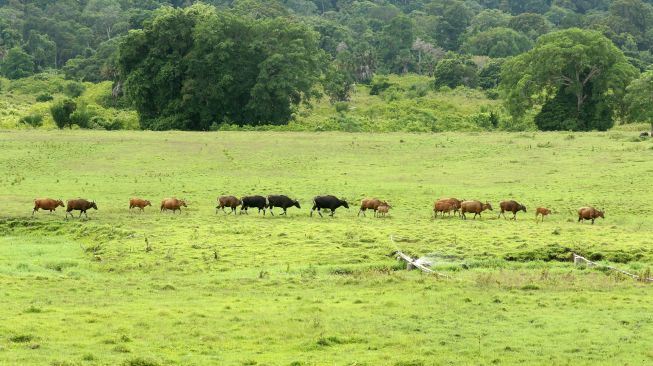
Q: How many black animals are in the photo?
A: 3